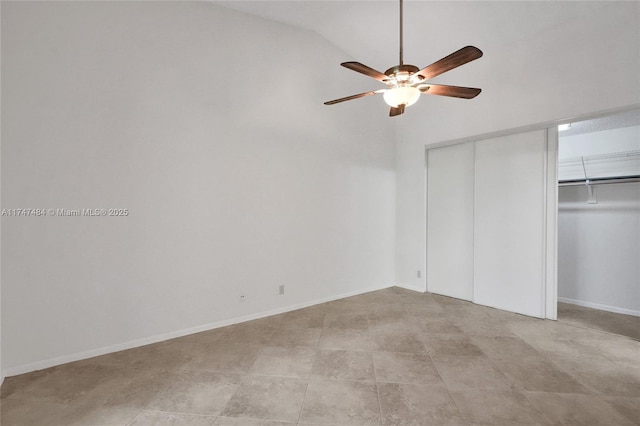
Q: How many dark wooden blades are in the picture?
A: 5